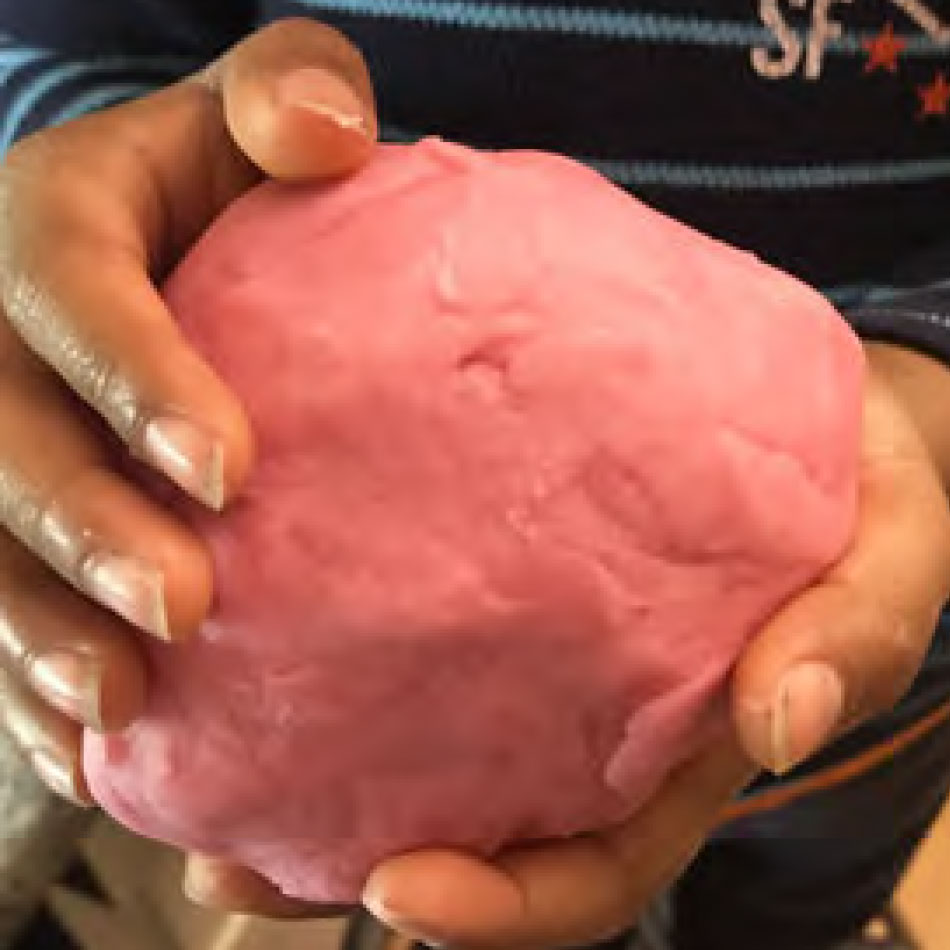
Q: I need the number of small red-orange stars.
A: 2